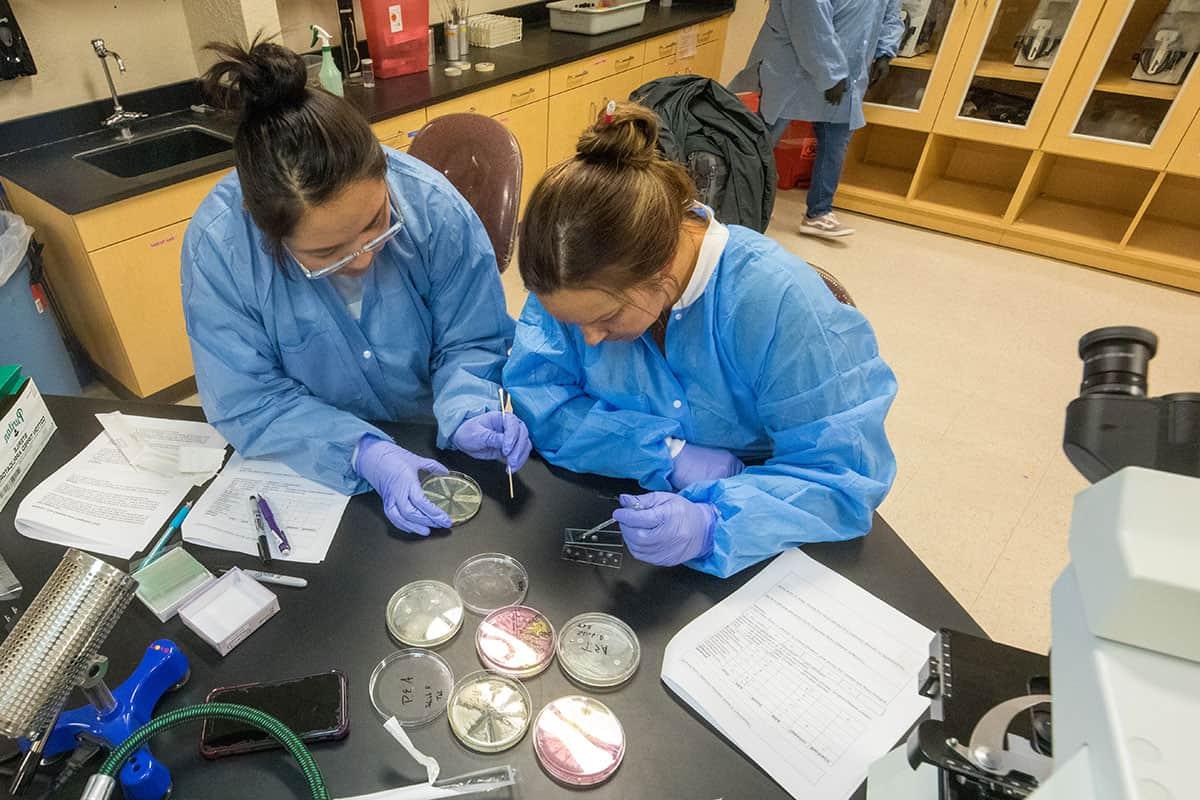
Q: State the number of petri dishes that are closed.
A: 4